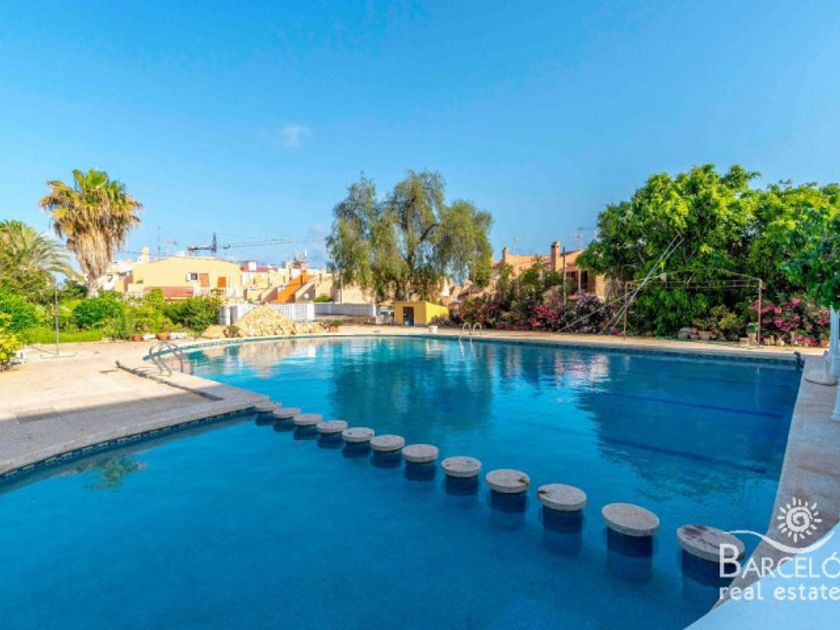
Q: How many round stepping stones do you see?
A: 12